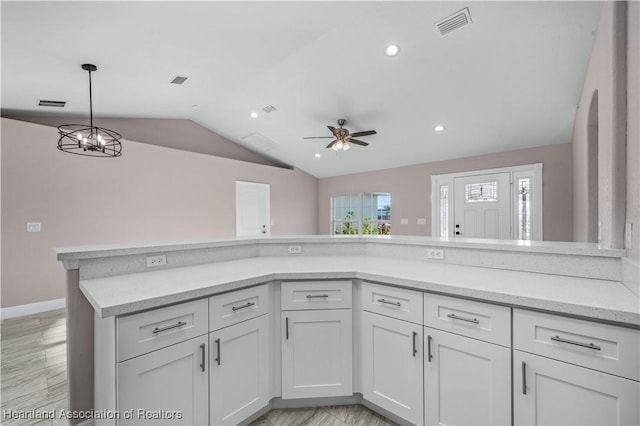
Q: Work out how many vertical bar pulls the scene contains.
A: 6